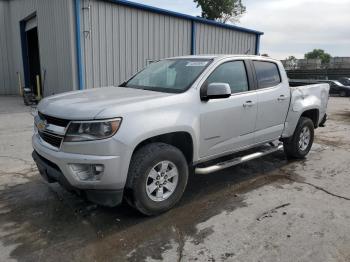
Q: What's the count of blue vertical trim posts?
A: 3